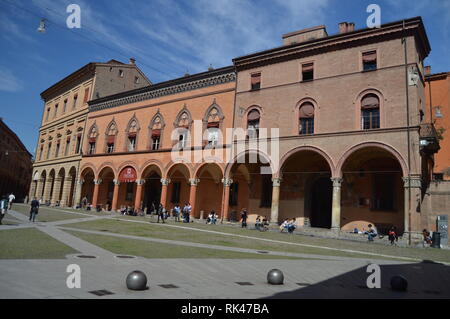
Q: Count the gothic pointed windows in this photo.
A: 6